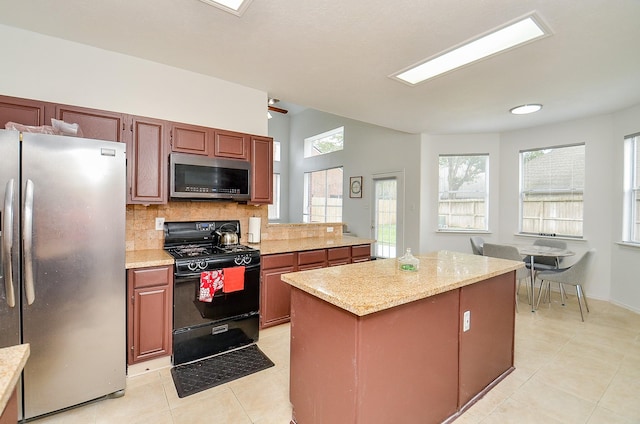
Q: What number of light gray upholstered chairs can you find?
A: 4